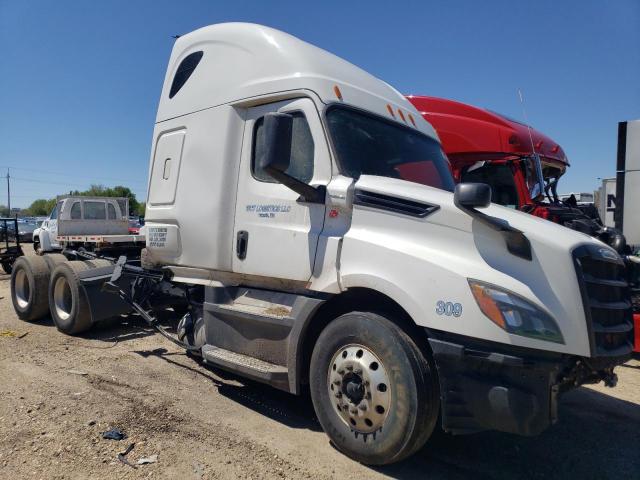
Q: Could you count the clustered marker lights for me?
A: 3